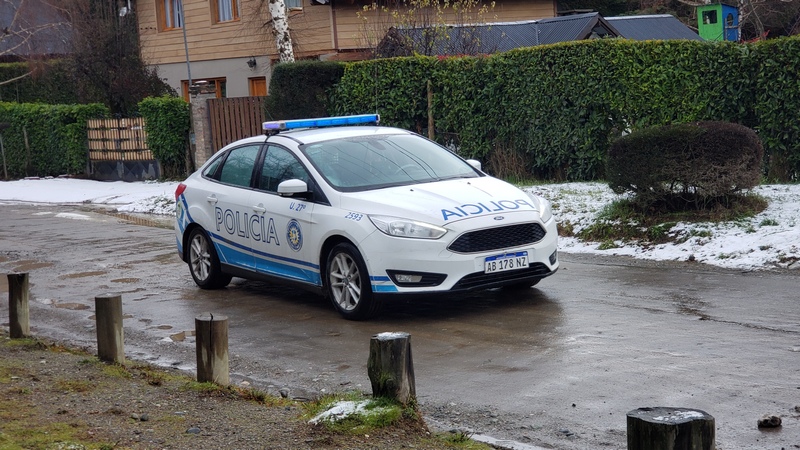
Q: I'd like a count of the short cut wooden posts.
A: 5